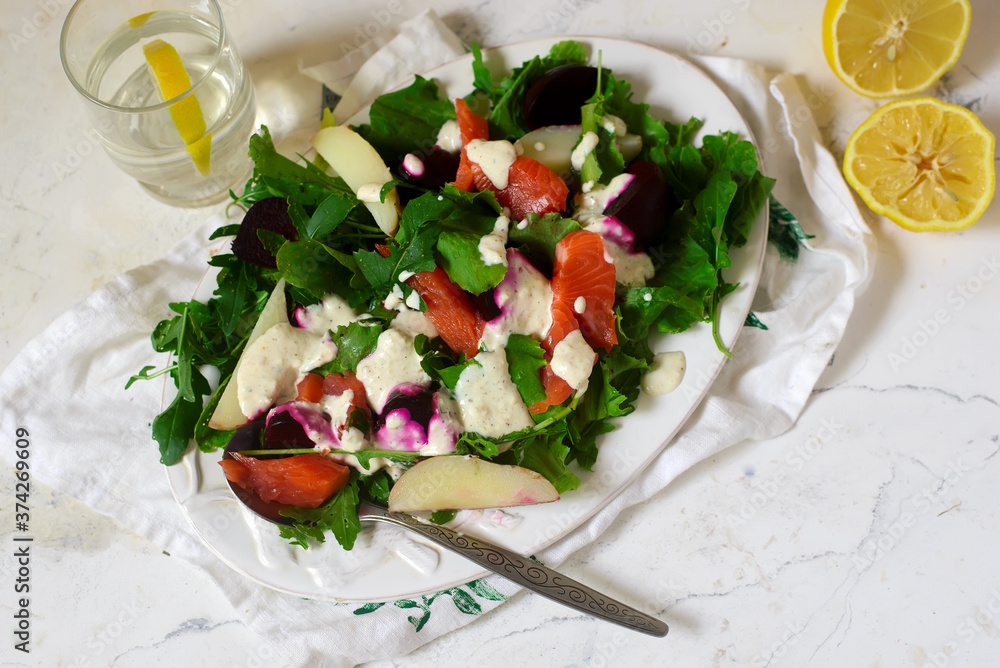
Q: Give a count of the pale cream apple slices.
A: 4